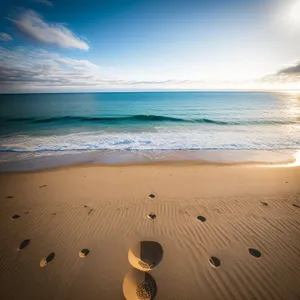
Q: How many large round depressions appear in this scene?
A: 2